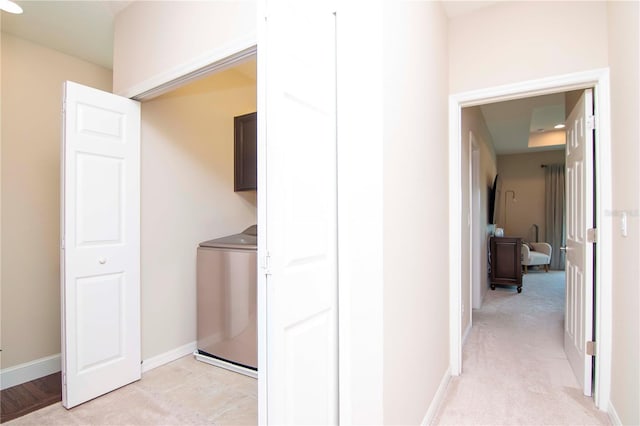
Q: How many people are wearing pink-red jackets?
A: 0